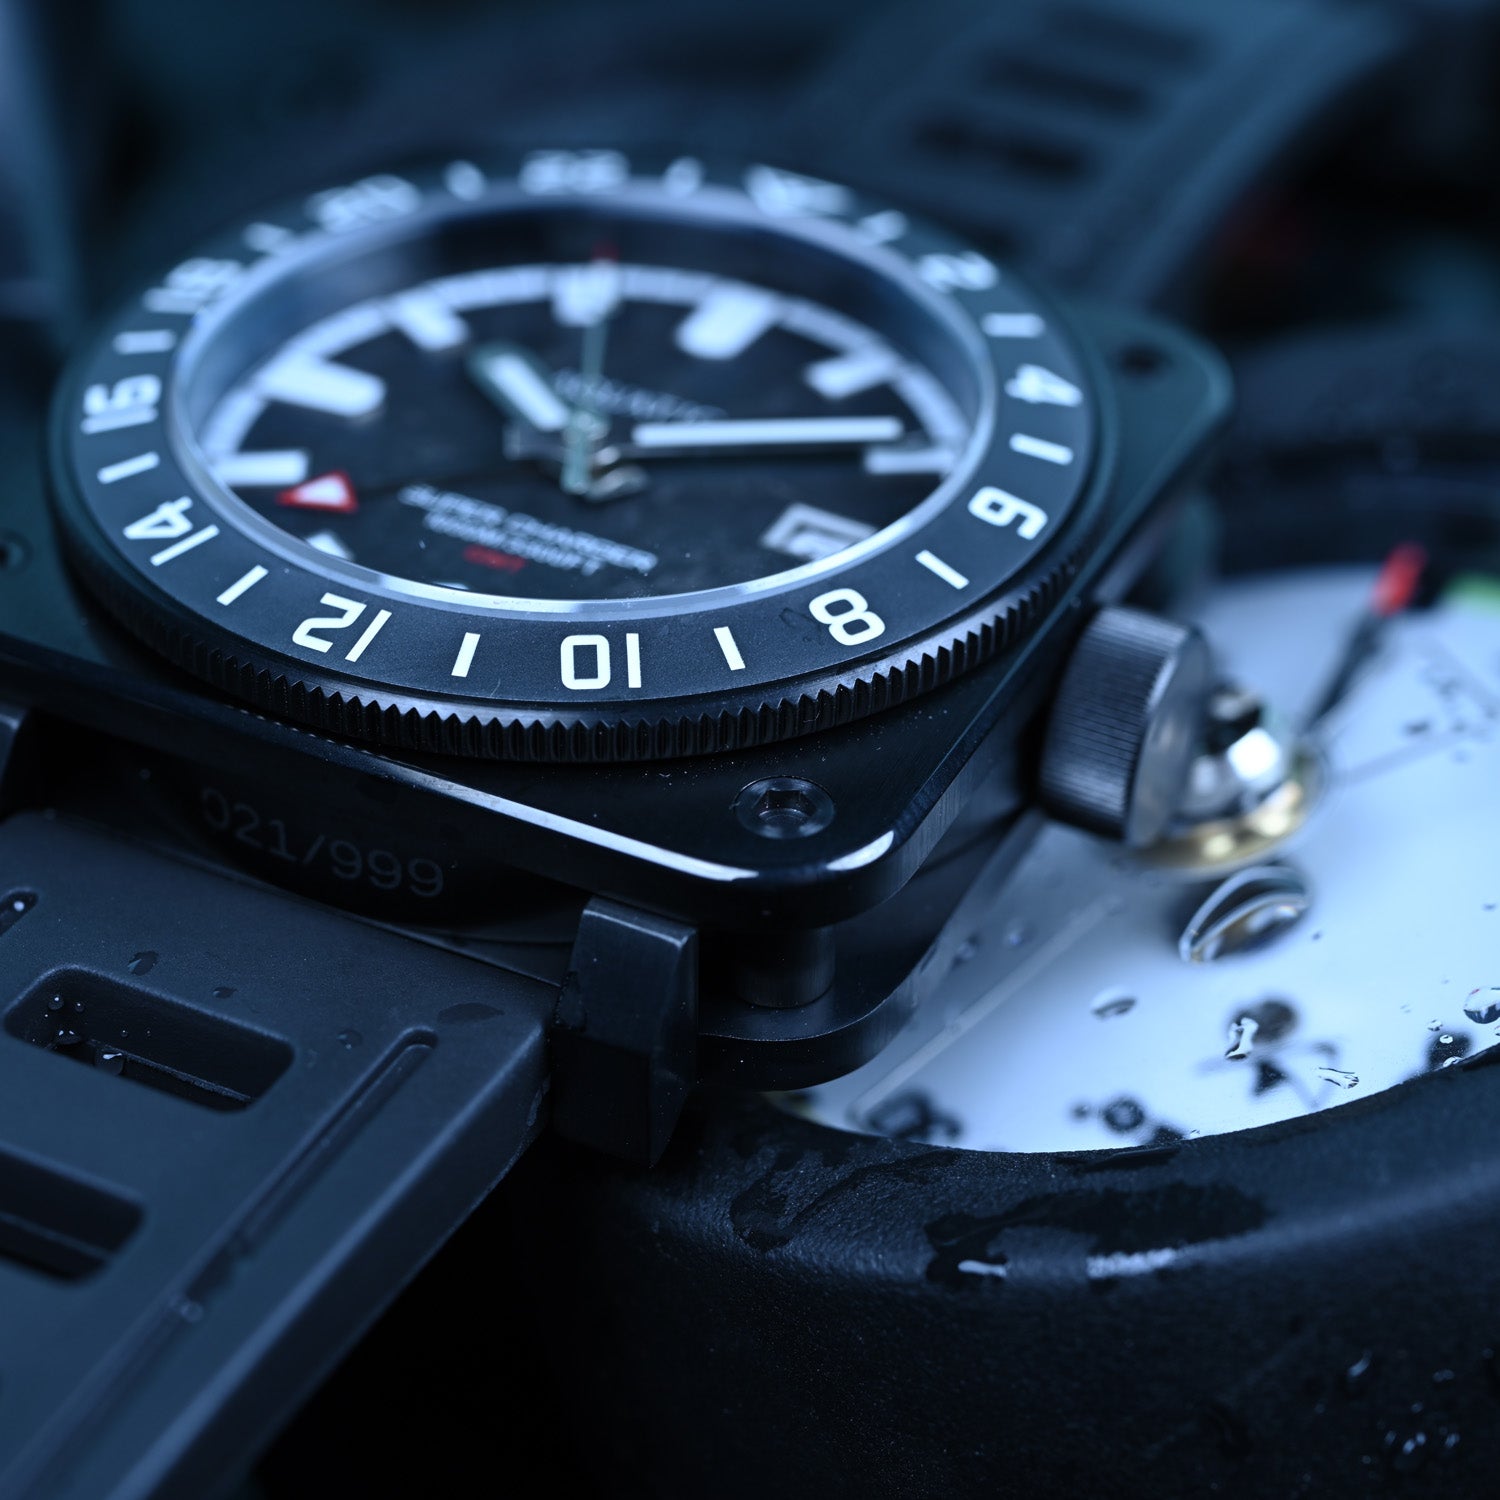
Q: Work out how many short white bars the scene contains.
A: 12